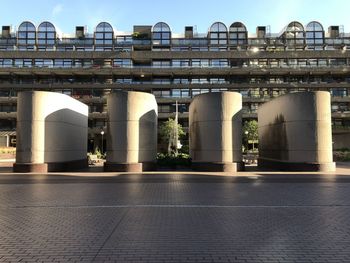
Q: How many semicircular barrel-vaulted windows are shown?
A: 8